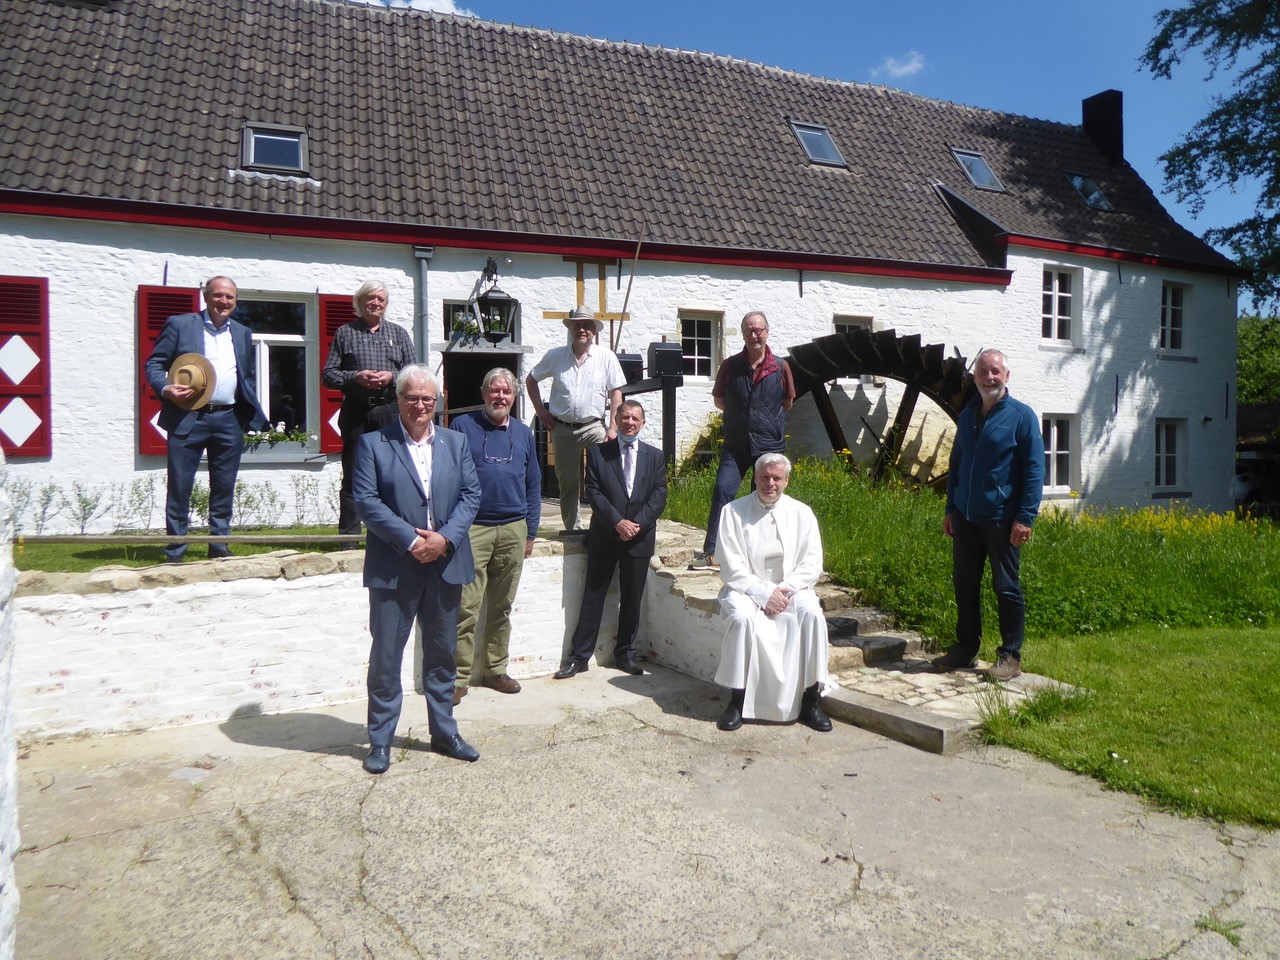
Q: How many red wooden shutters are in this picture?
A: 3